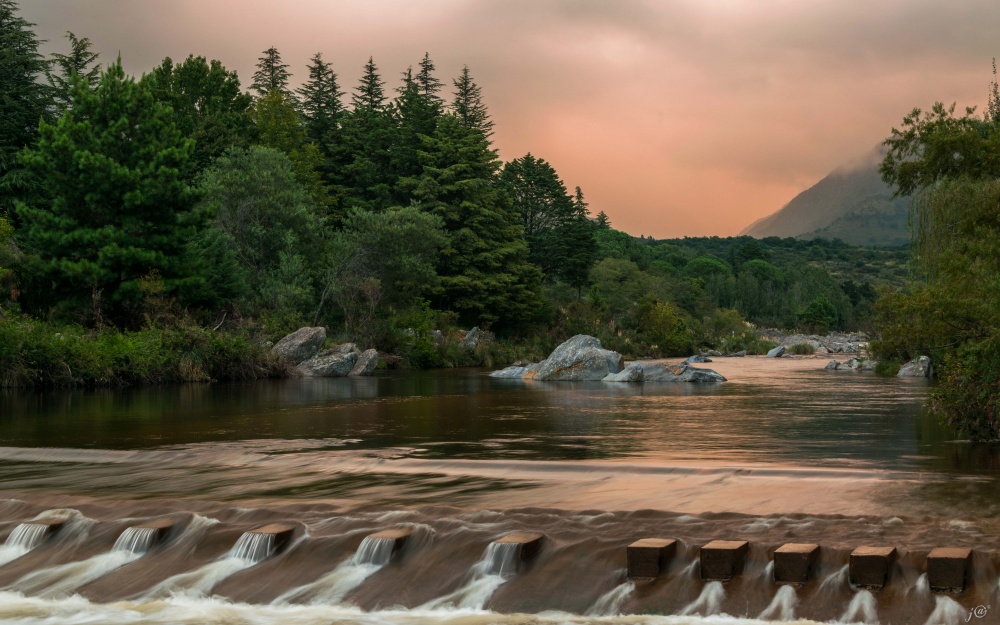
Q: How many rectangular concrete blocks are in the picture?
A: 10